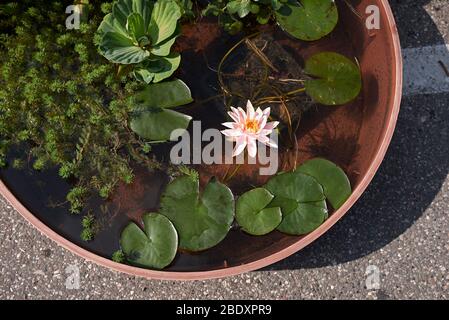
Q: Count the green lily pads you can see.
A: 8